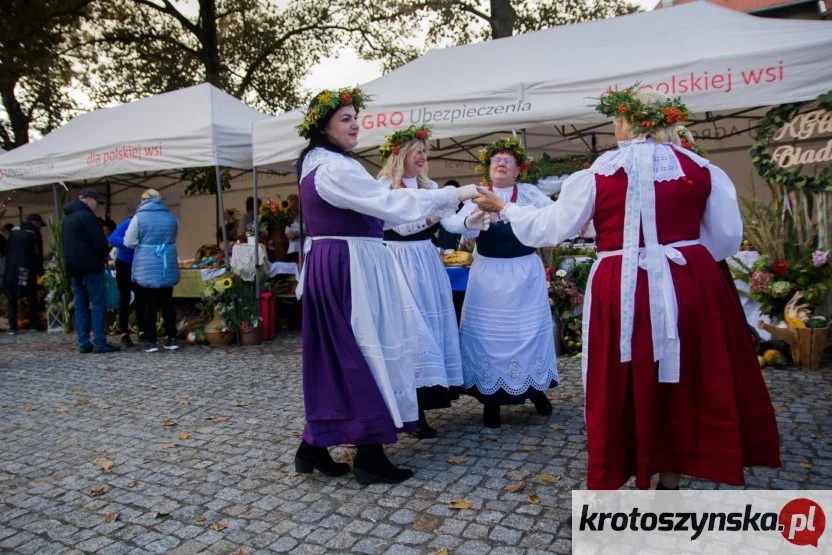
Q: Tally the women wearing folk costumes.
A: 4